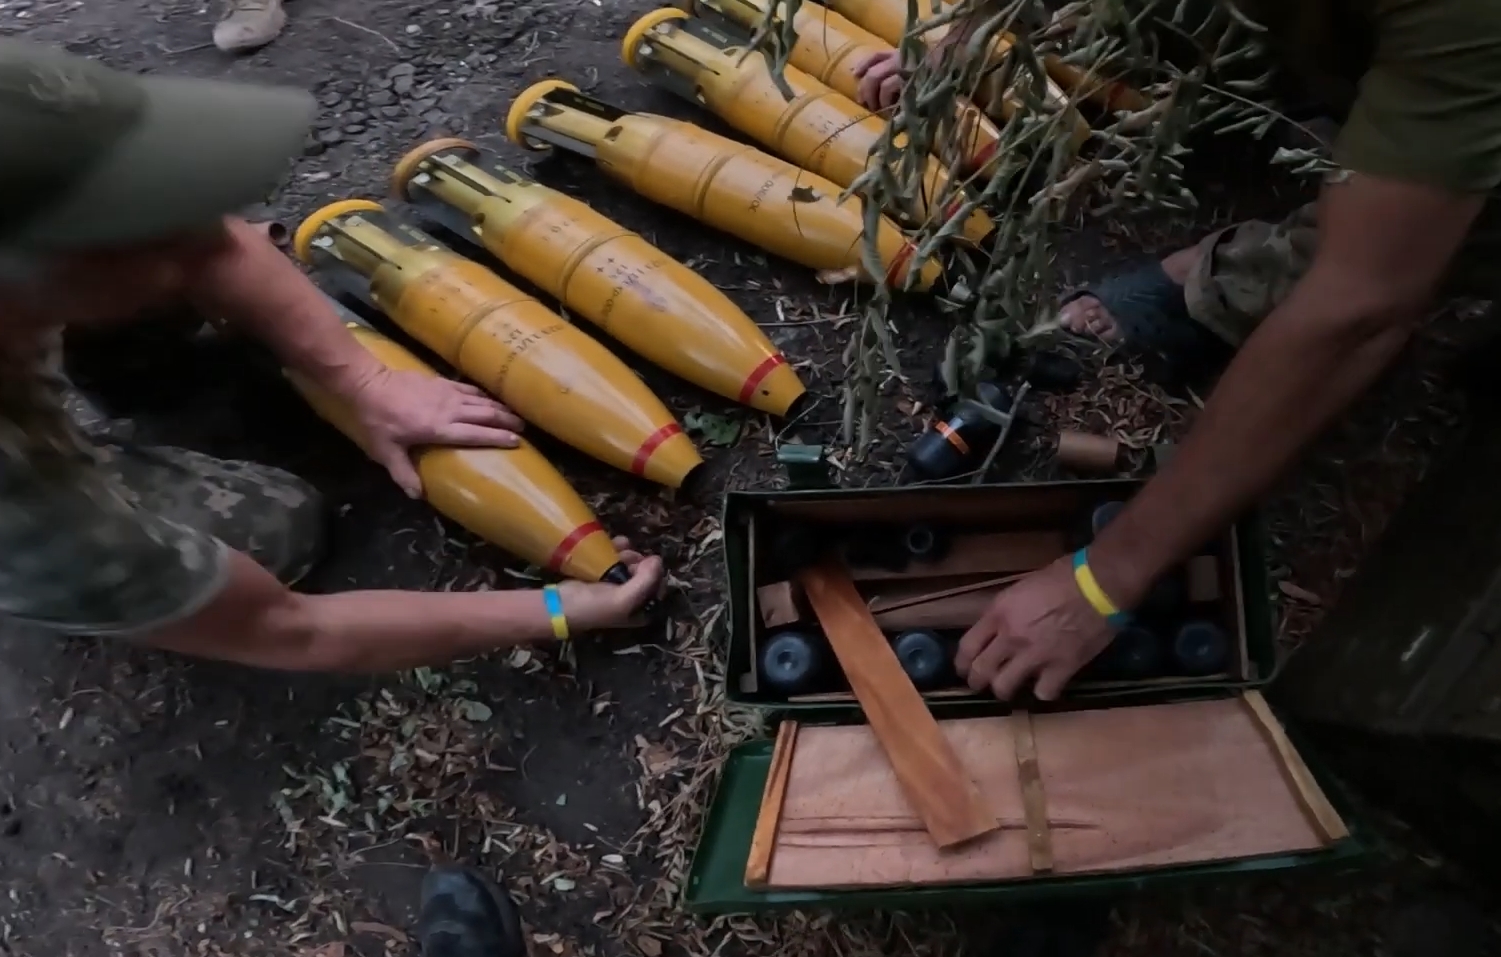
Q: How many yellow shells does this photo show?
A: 8